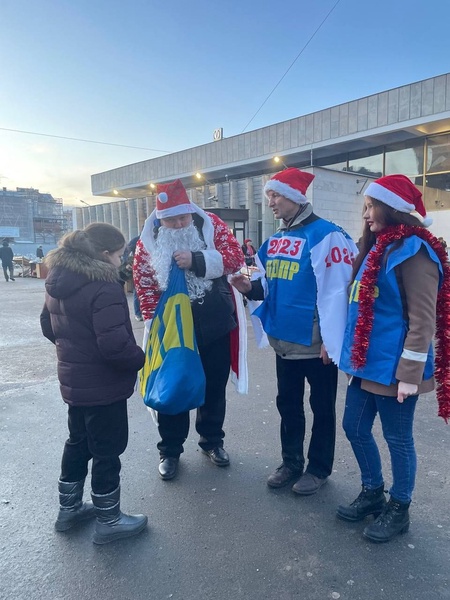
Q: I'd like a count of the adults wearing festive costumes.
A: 3